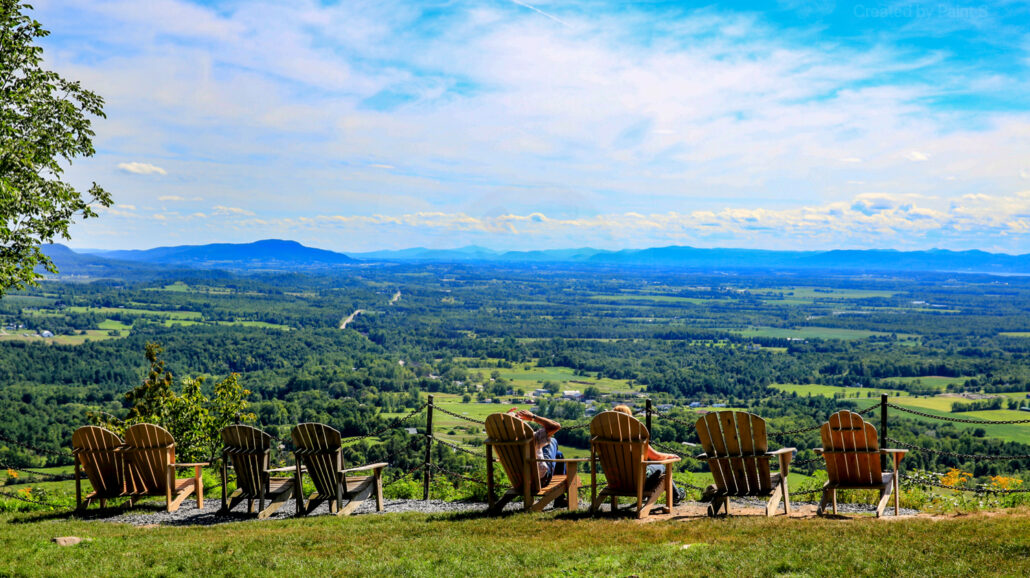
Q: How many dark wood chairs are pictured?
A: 2